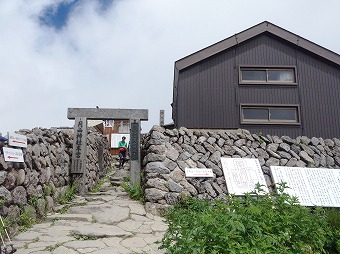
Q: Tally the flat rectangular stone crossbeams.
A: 1